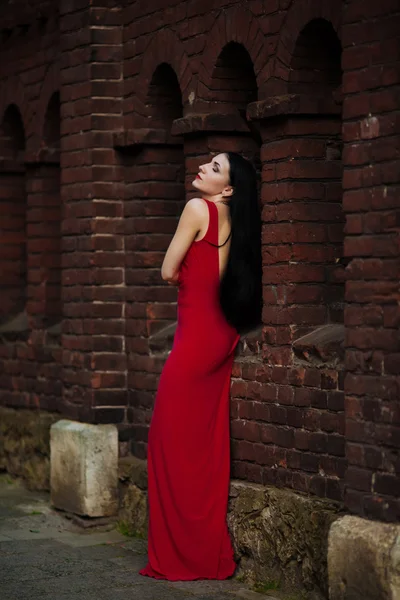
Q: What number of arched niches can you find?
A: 5